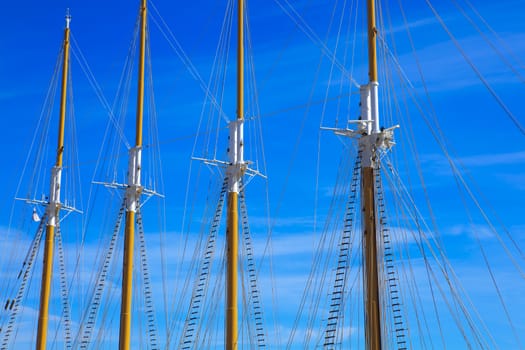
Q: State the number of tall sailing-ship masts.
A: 4